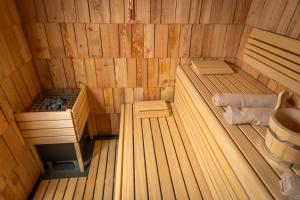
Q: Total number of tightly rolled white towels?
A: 3